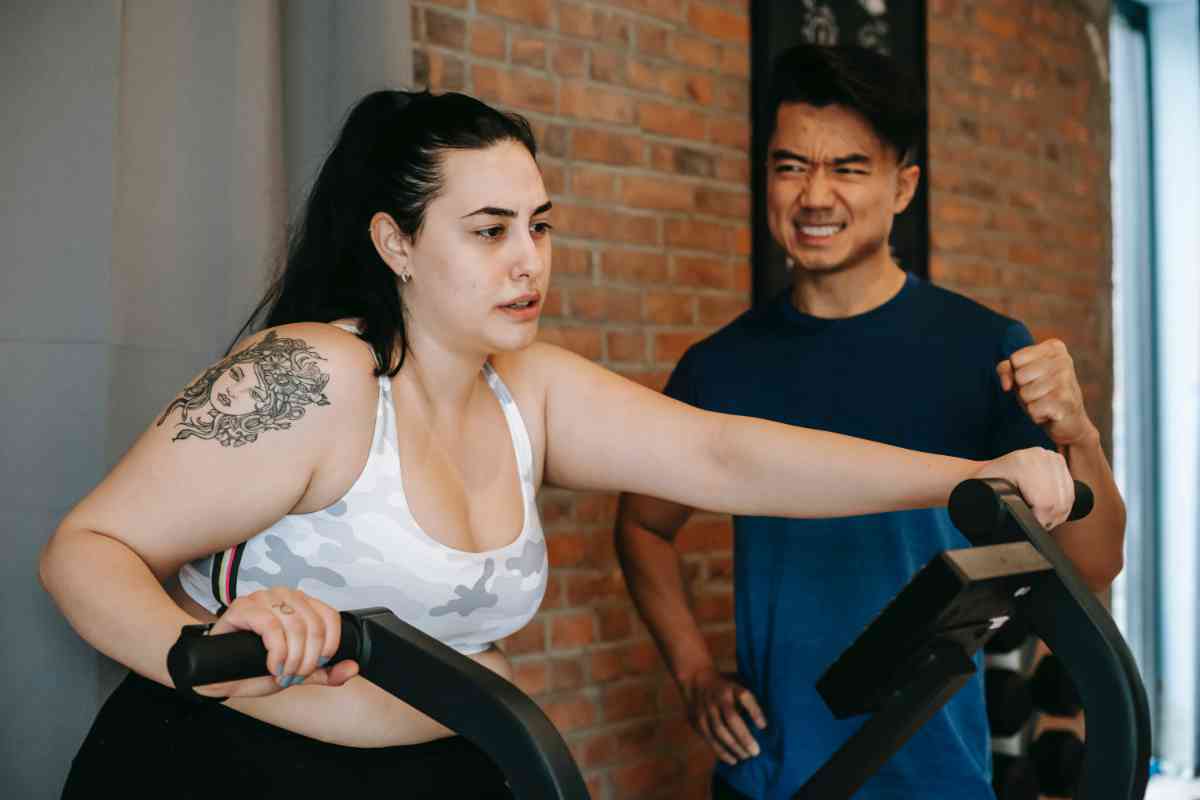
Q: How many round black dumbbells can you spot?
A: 5